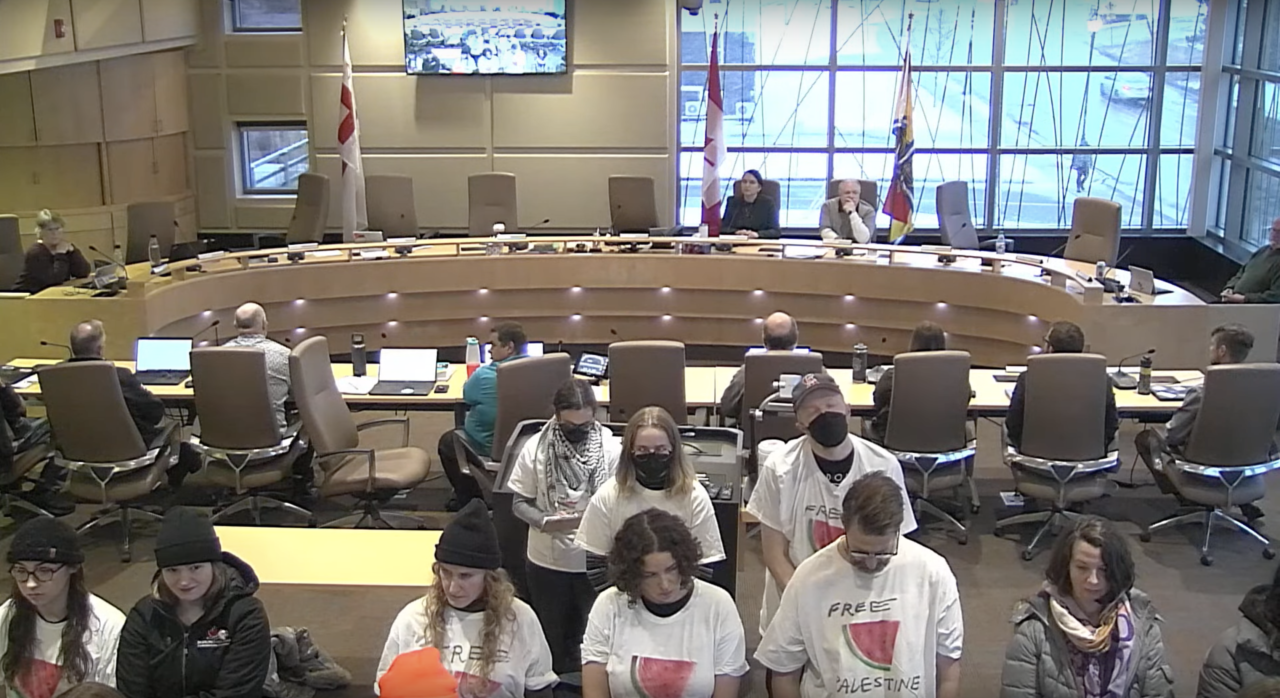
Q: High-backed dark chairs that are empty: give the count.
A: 9